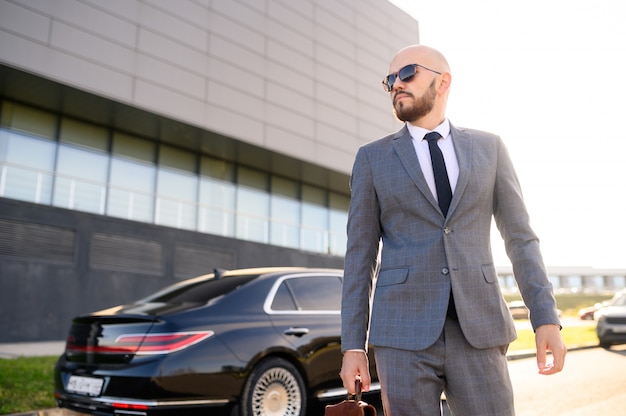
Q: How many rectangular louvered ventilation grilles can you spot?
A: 3